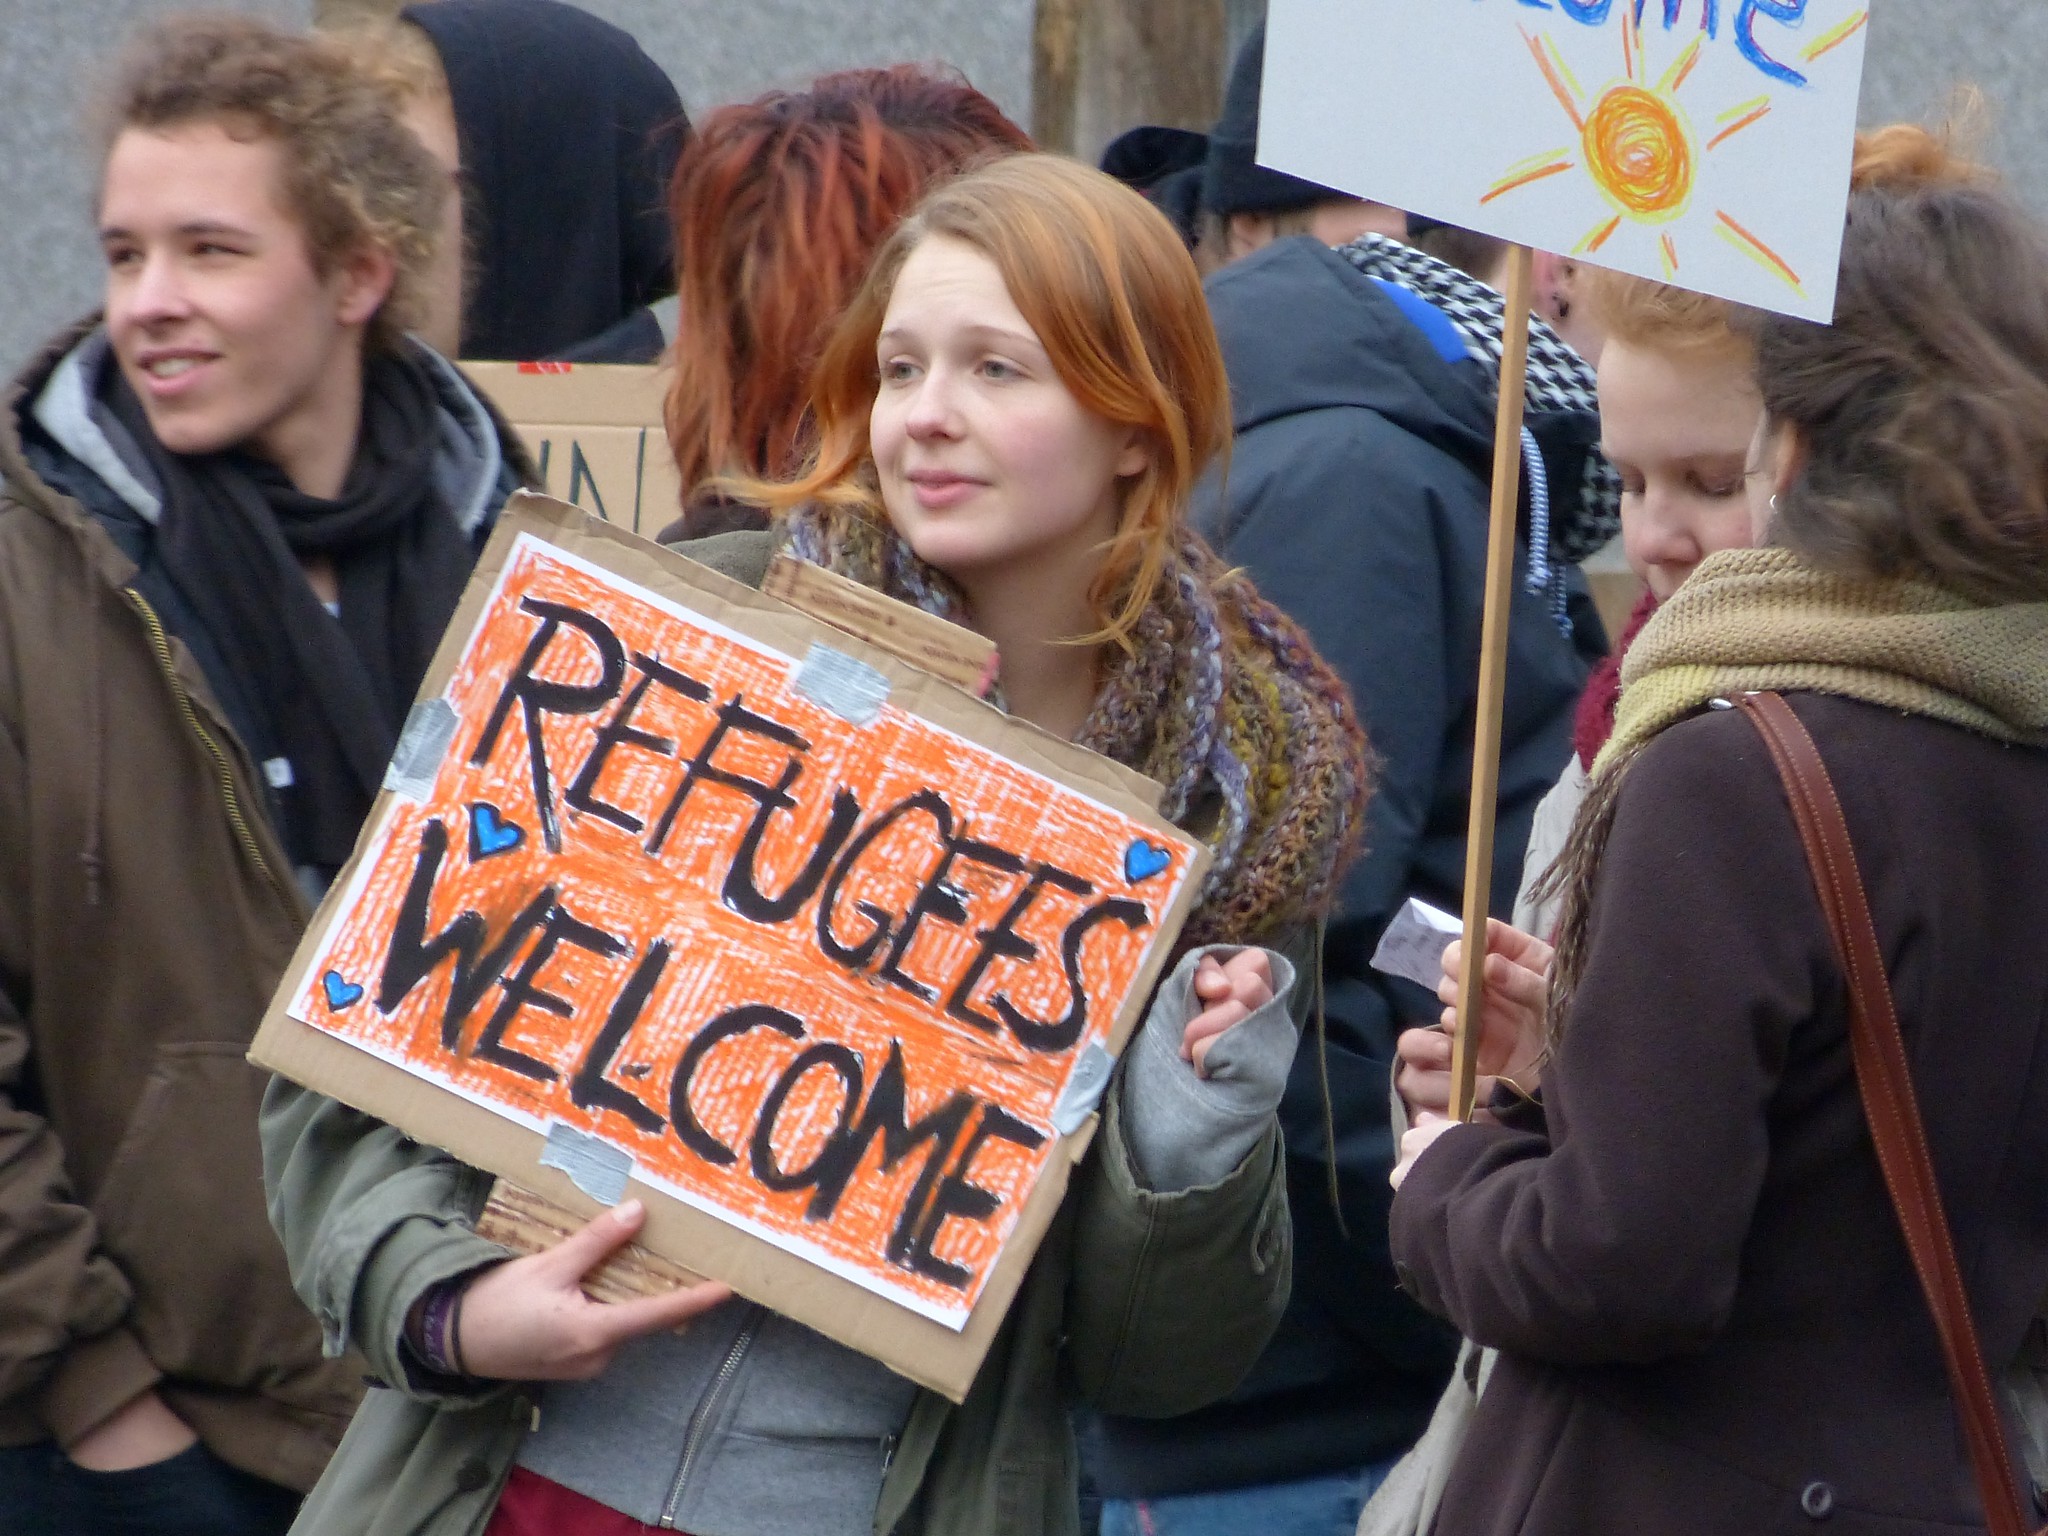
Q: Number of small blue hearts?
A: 3